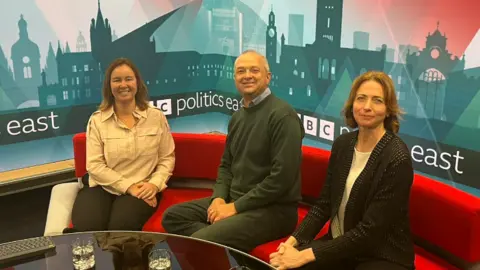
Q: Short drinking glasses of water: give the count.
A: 2